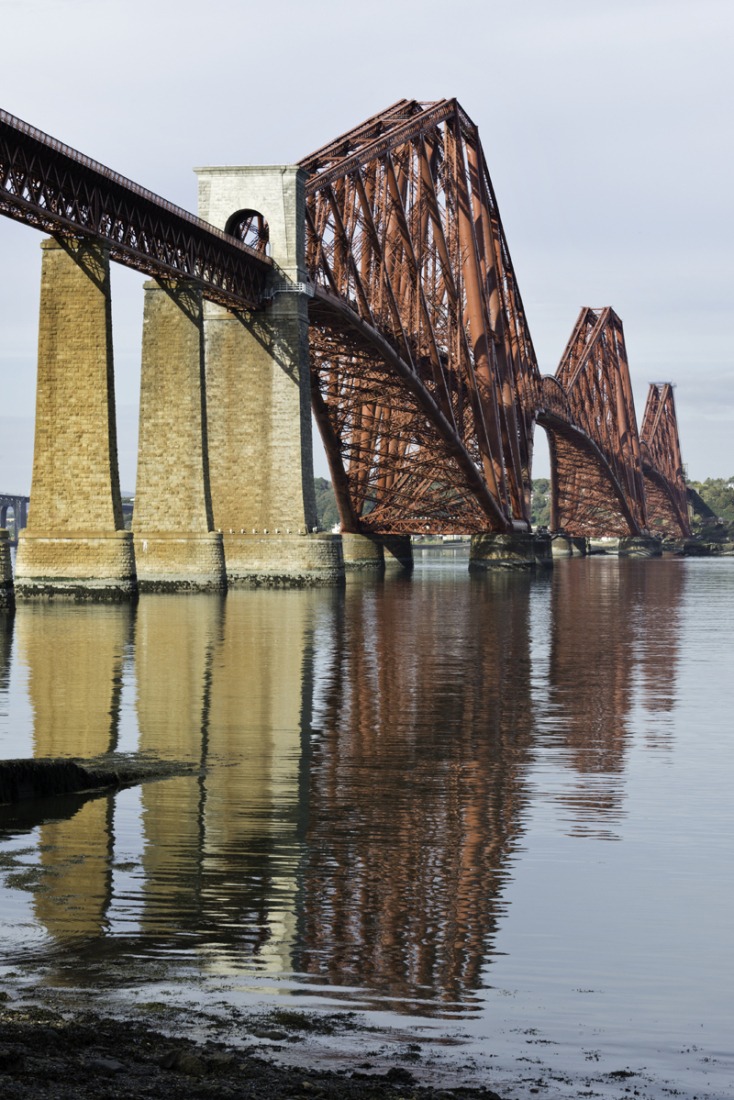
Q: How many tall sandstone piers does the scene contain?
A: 3